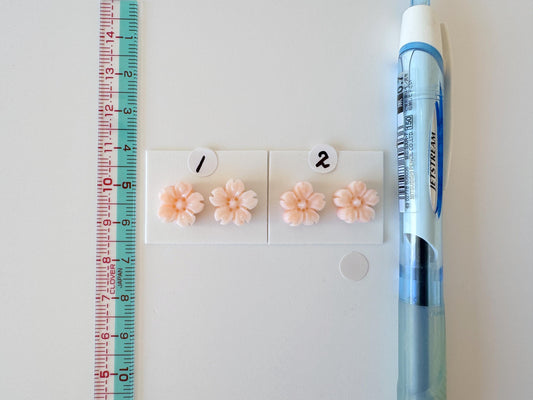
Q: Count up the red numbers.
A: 10